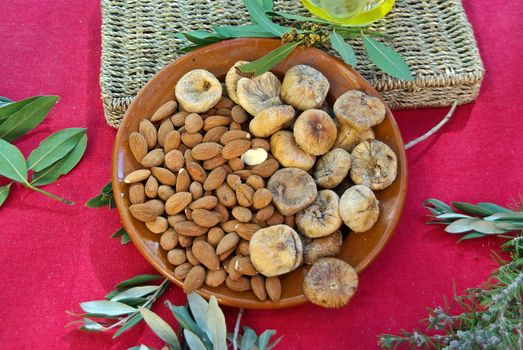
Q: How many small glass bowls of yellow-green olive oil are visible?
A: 1